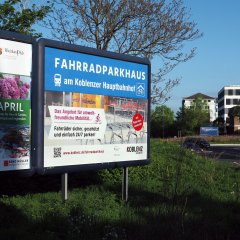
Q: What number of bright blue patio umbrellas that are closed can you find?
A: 0